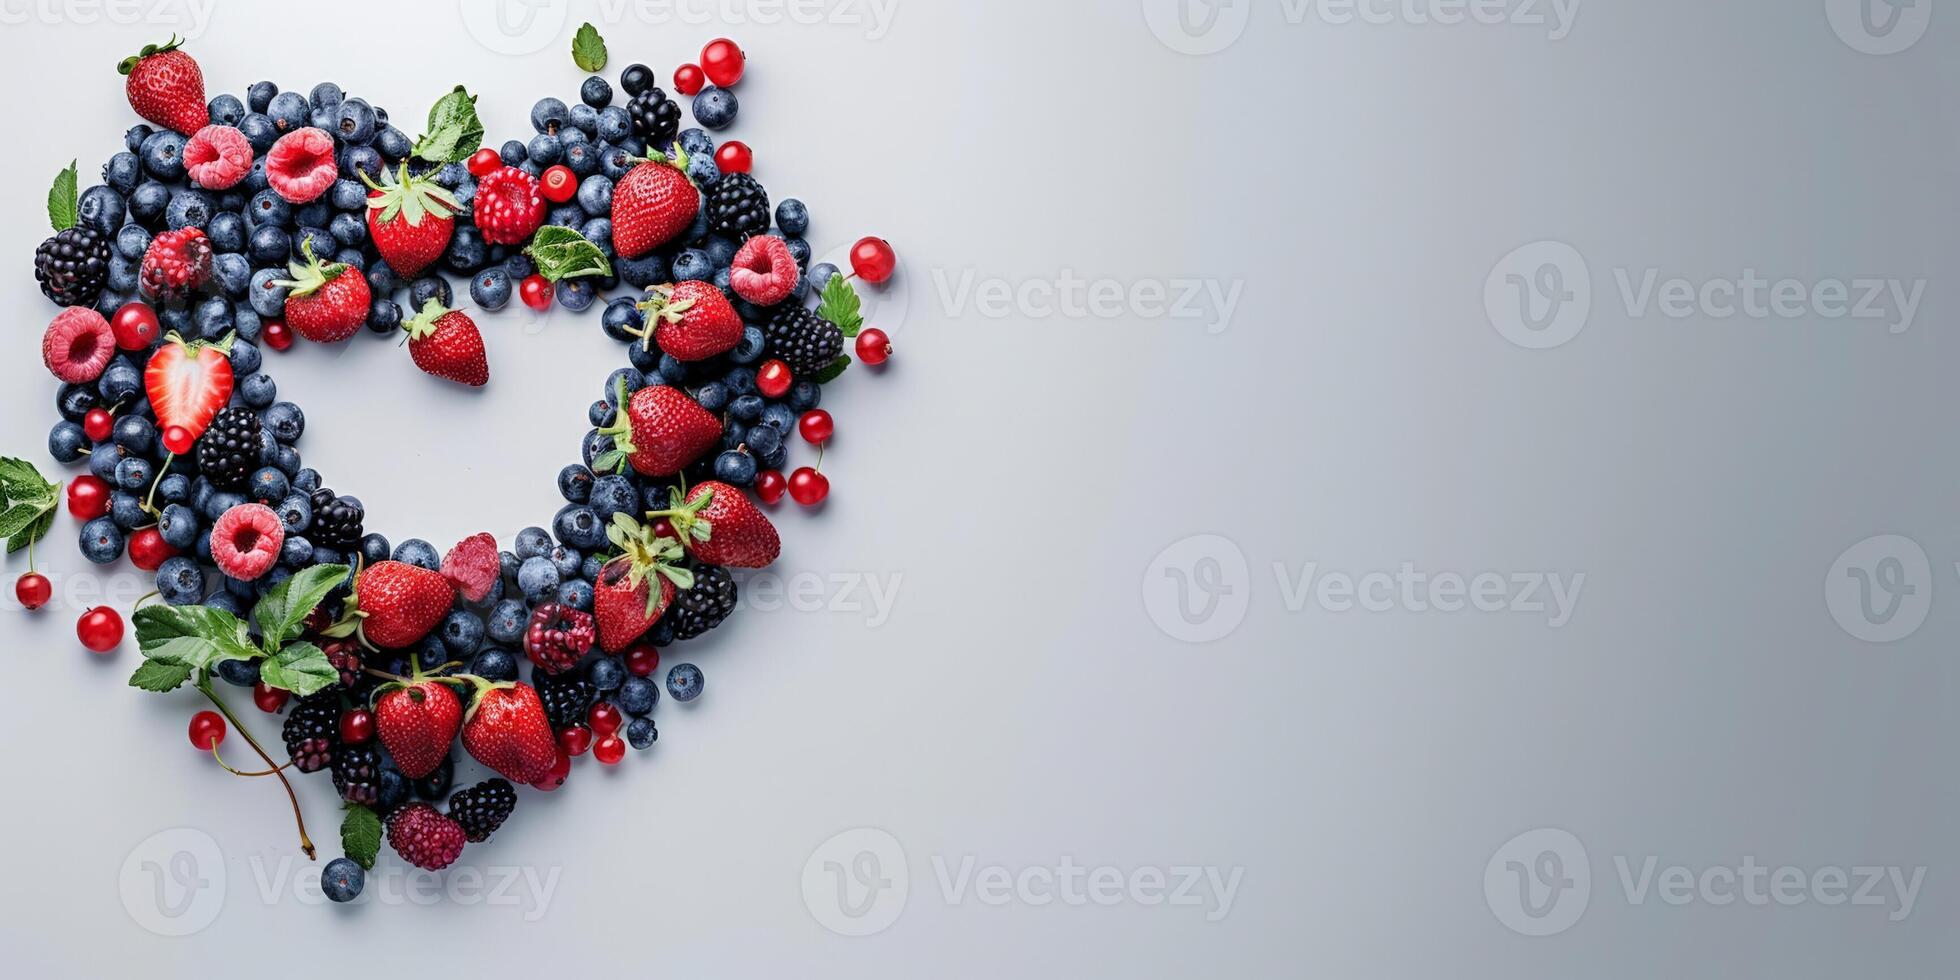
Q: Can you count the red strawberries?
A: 13